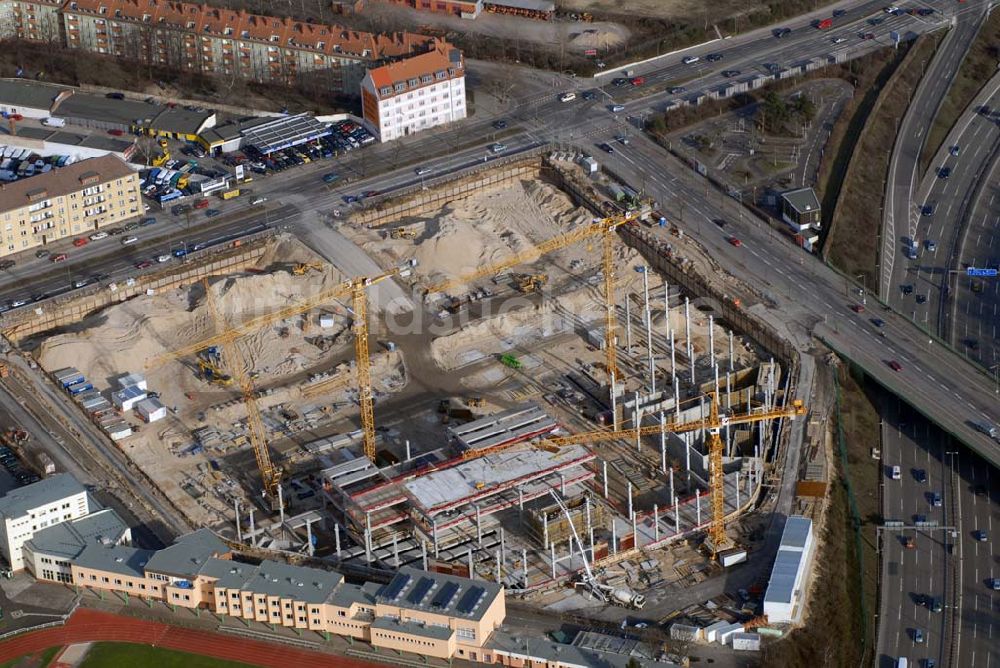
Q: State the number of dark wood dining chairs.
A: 0